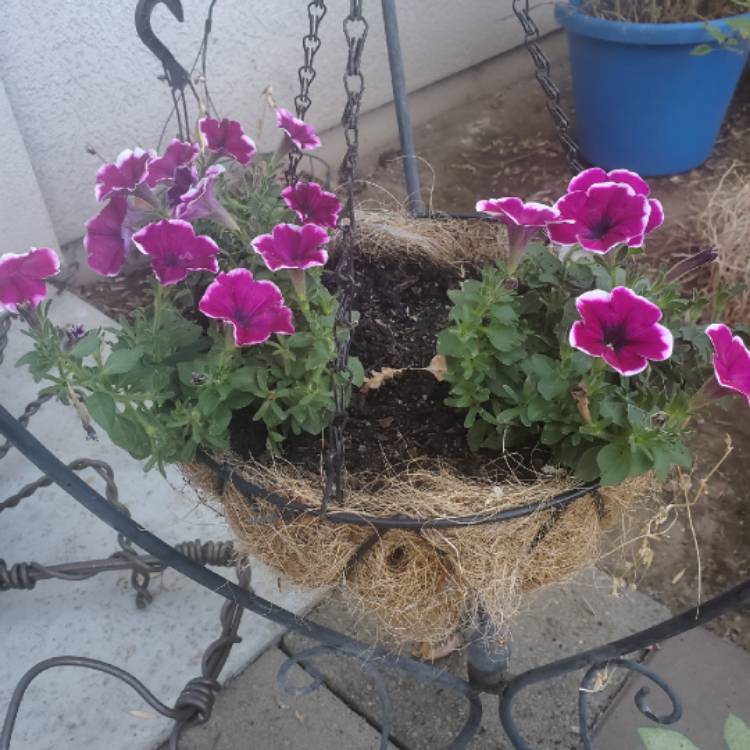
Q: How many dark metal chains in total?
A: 3